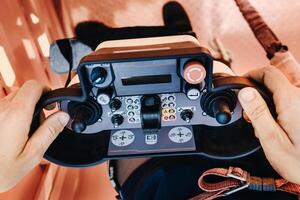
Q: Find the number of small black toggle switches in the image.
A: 3